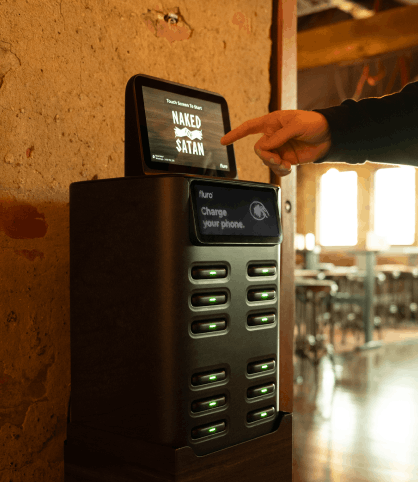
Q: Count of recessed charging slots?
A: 12